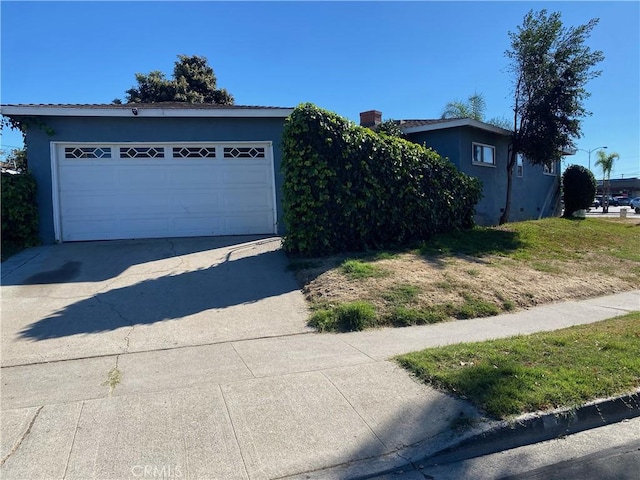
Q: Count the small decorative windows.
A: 4